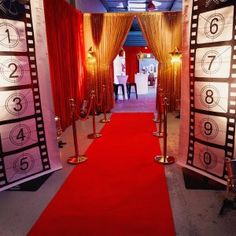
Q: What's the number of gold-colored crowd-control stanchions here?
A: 6